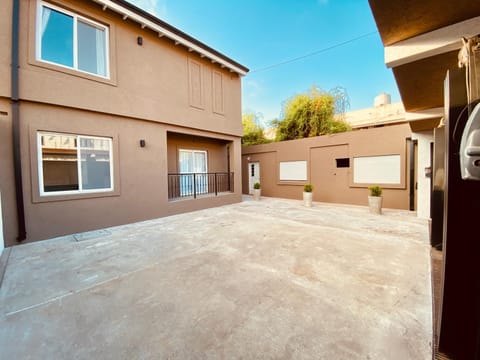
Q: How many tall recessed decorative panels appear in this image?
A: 2